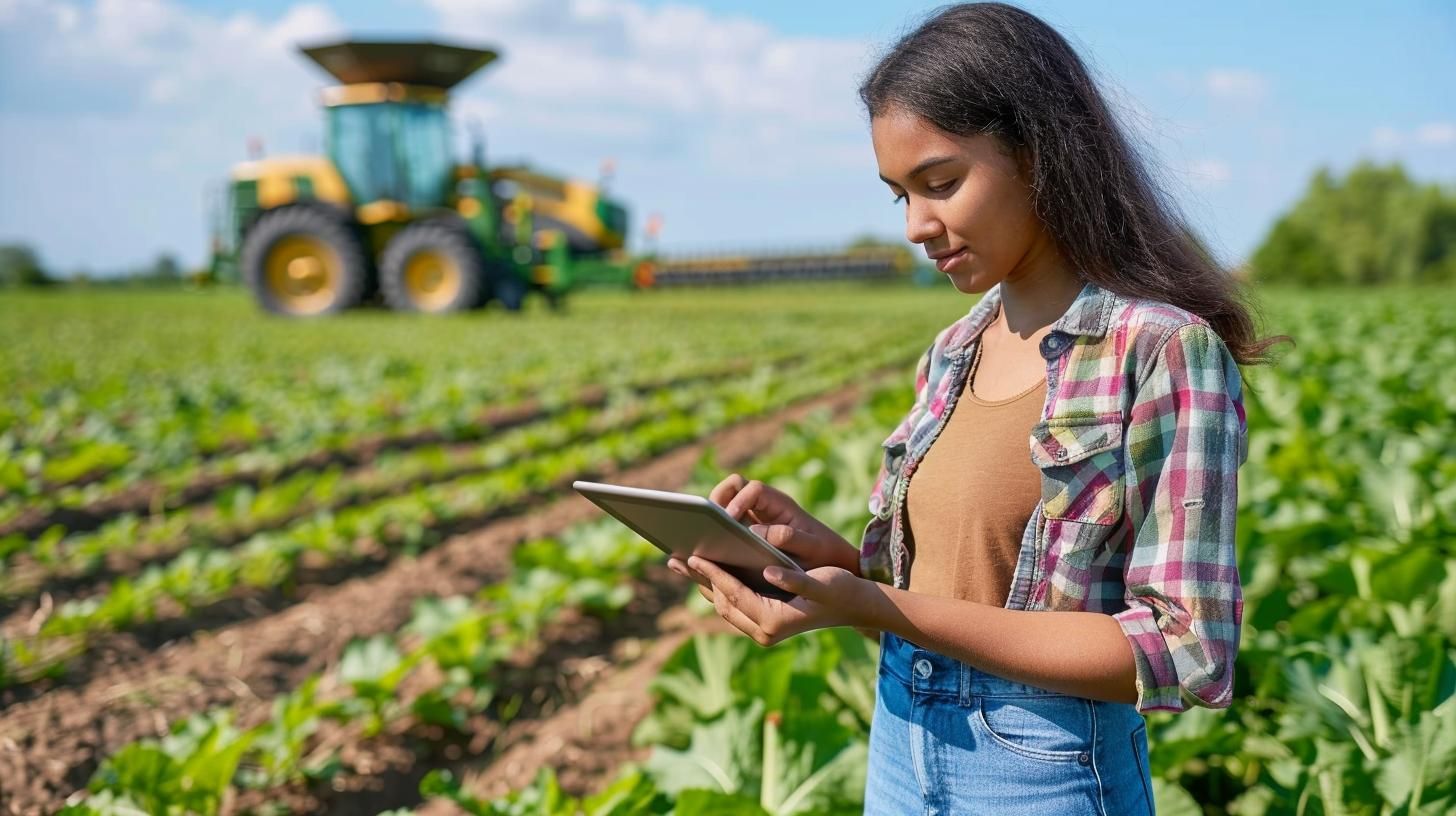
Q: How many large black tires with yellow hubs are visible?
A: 2